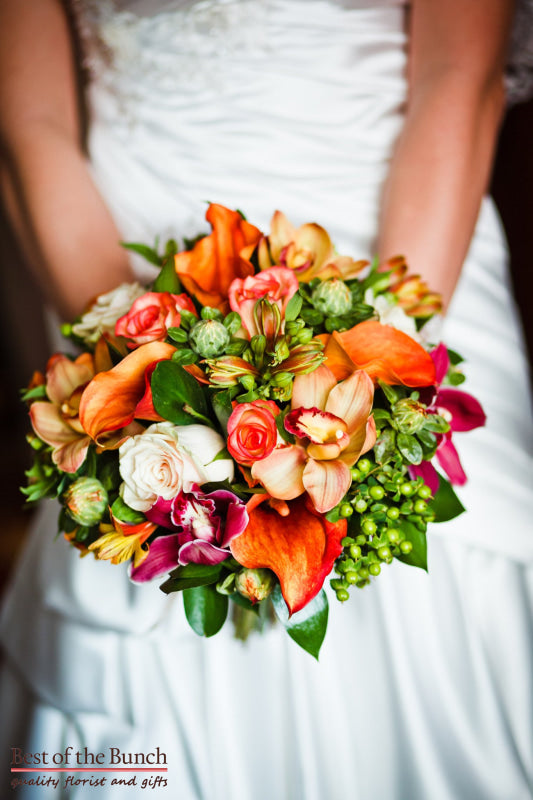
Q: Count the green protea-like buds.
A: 5